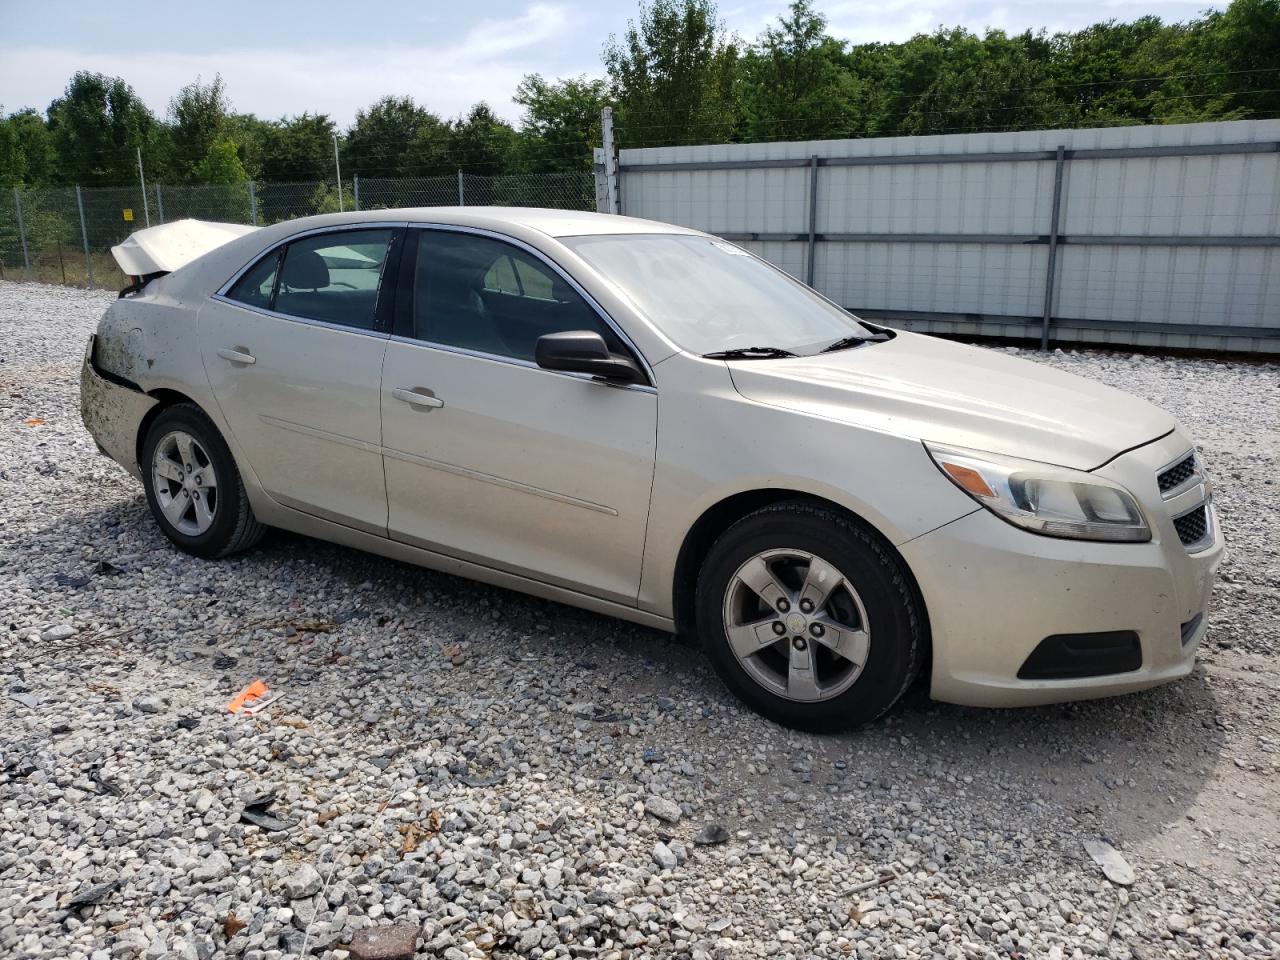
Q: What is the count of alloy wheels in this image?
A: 2